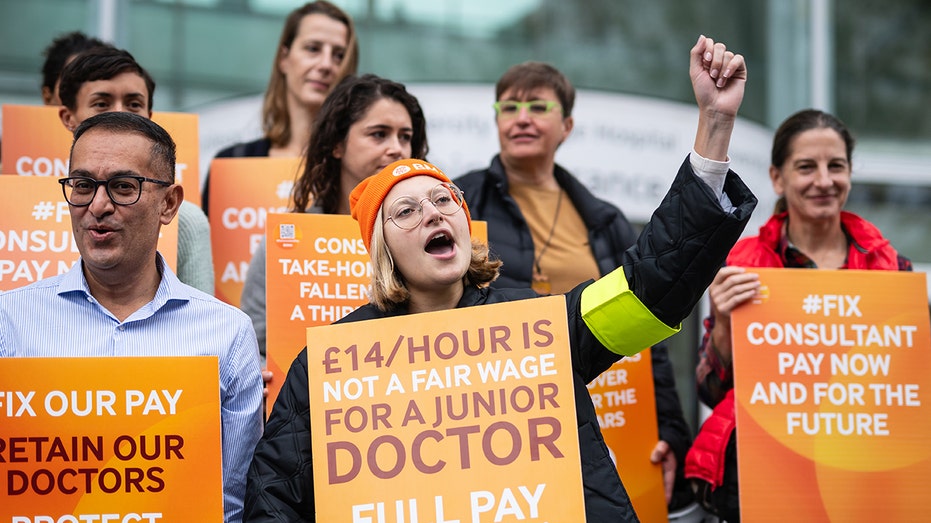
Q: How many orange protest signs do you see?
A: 8